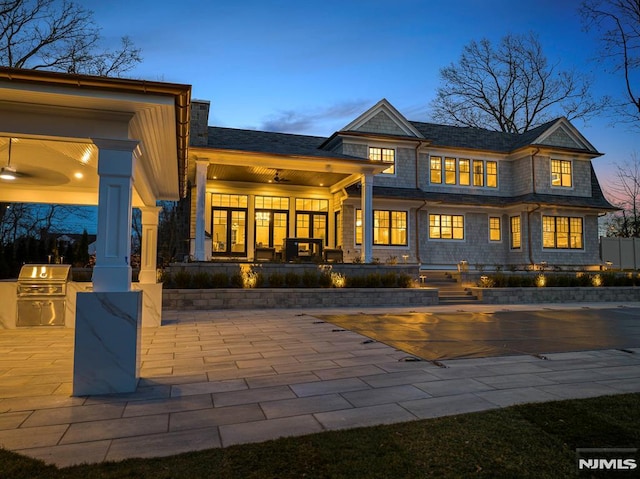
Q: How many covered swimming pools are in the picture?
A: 1